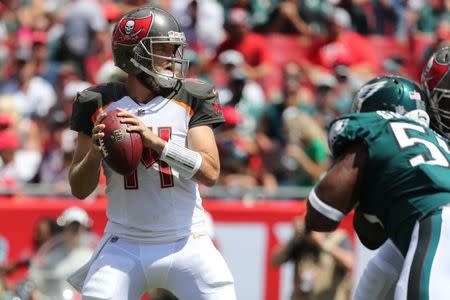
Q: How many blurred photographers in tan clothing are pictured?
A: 1